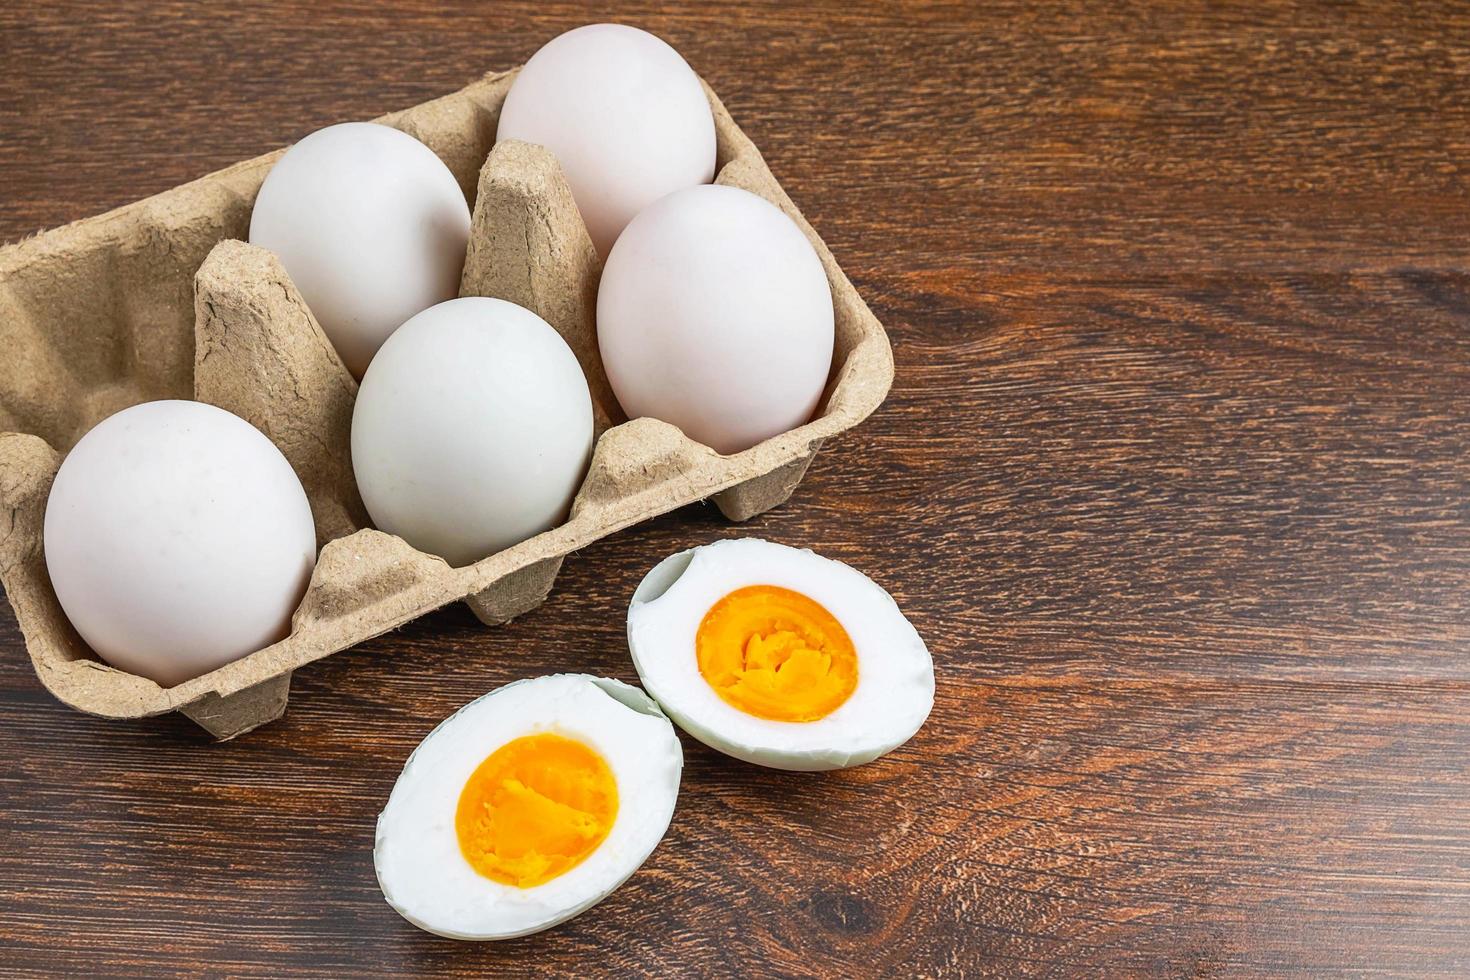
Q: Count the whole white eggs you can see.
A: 5